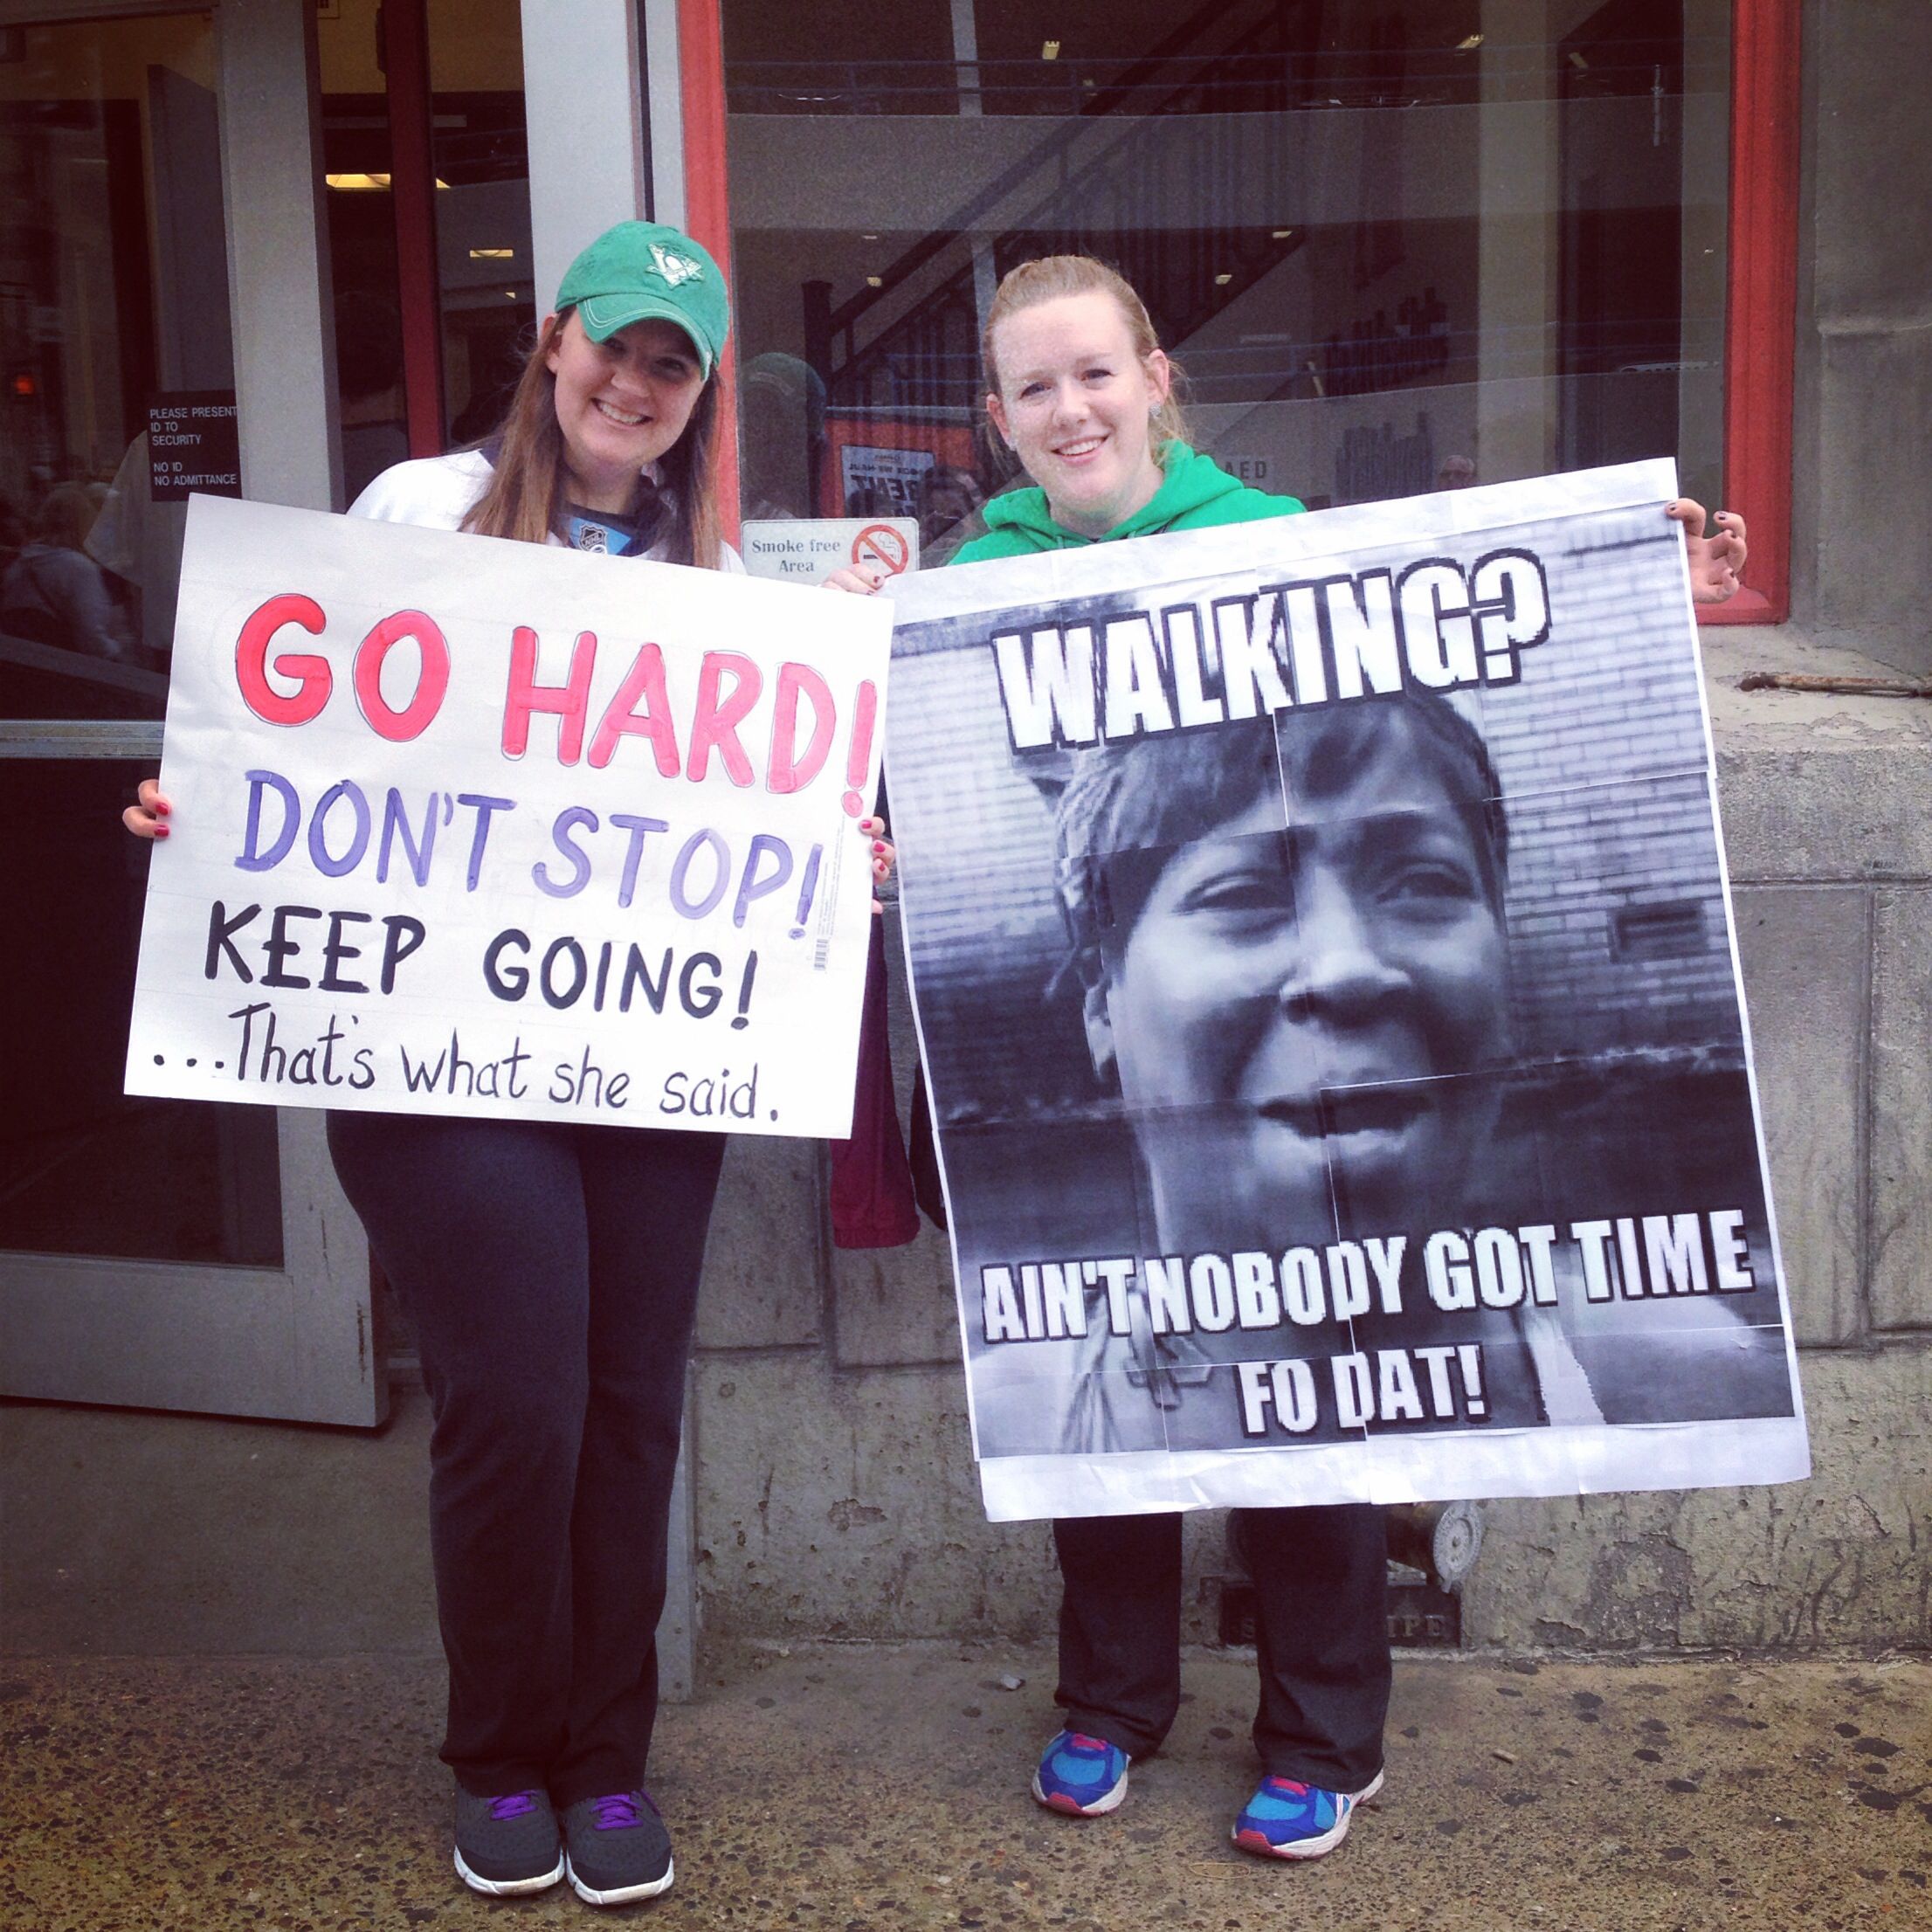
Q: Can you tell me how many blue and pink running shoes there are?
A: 2